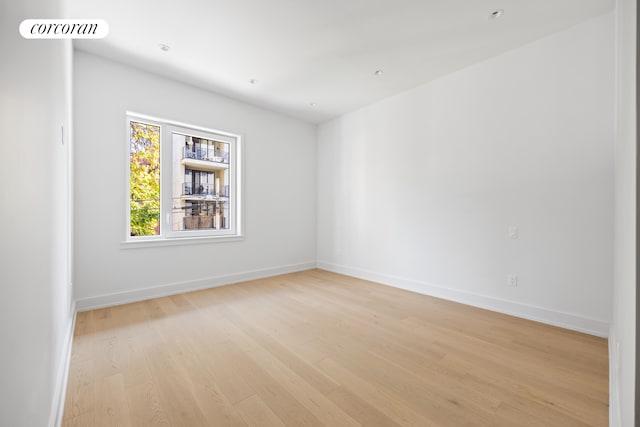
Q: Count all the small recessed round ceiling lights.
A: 5